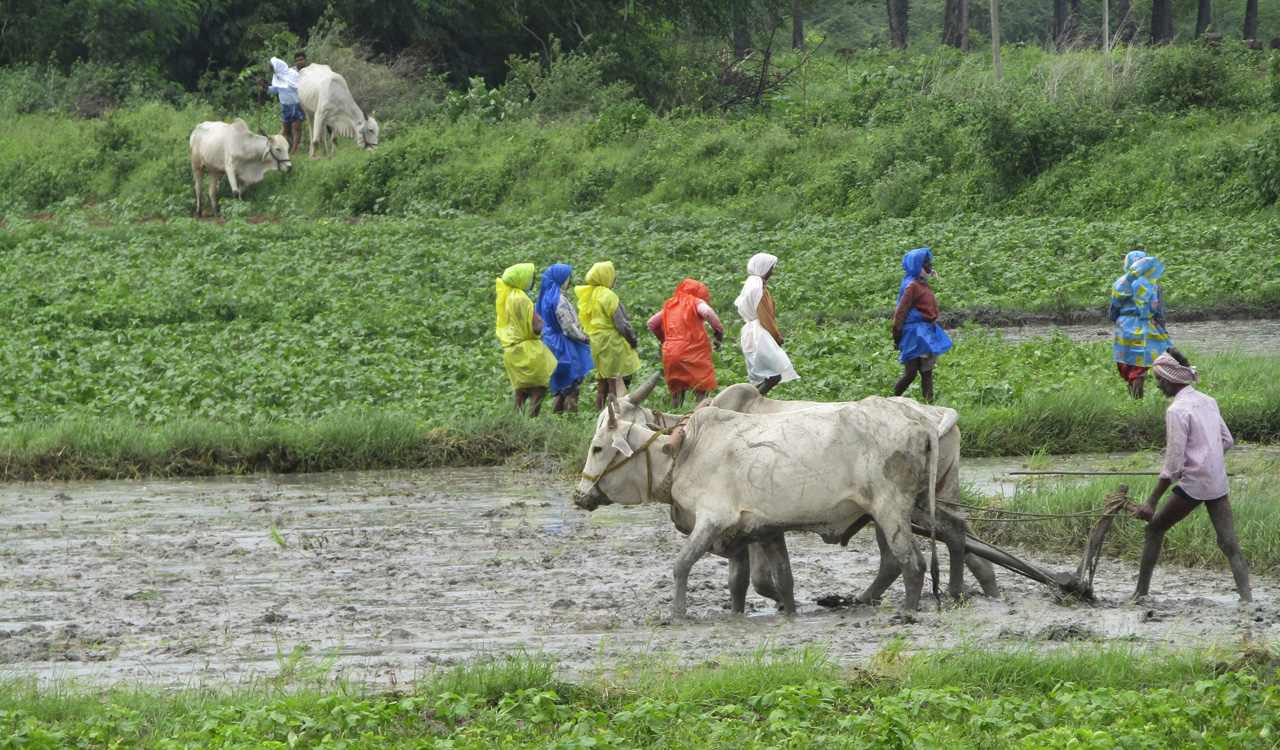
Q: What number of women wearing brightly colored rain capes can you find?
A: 7